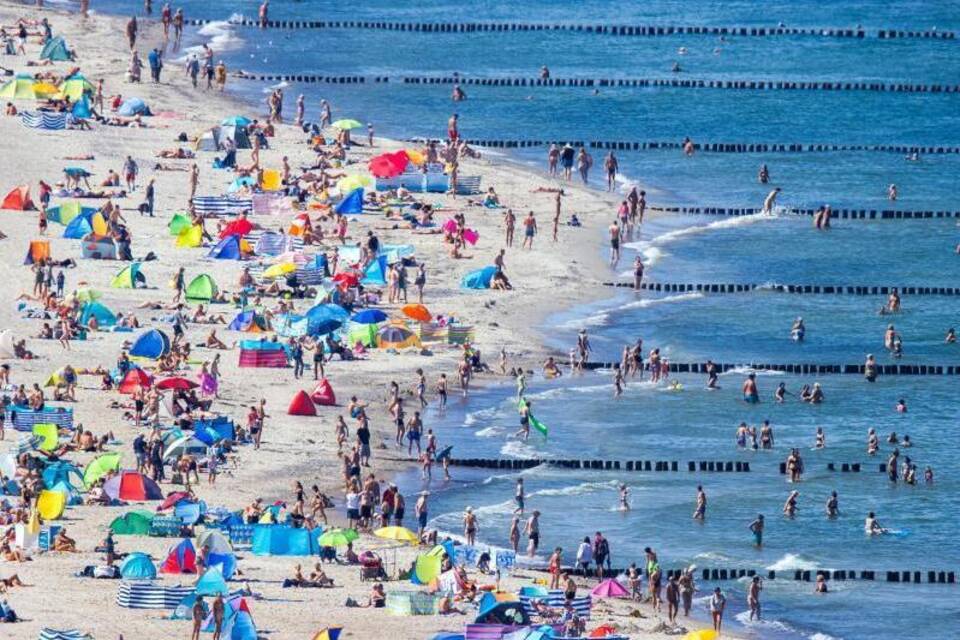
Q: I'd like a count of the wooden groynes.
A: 8